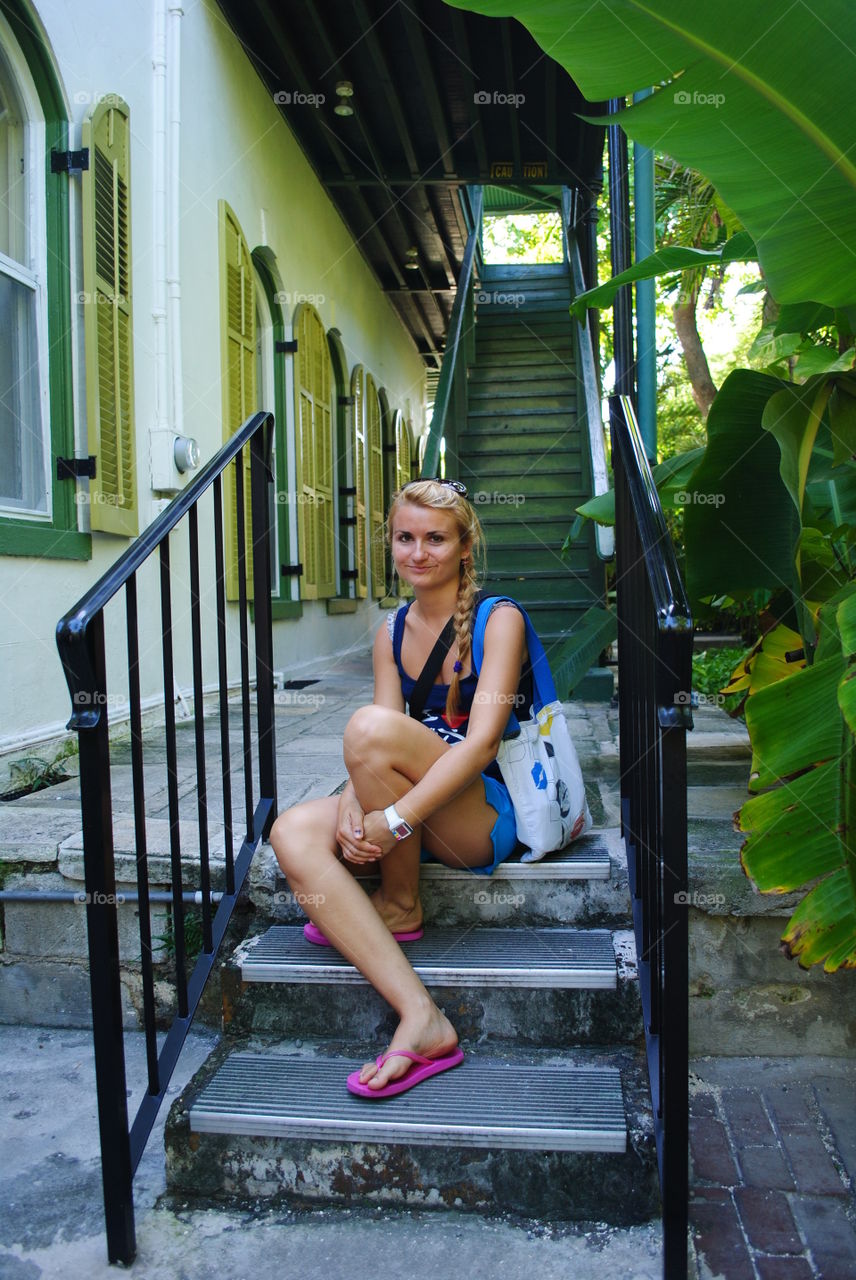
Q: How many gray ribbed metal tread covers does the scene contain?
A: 3